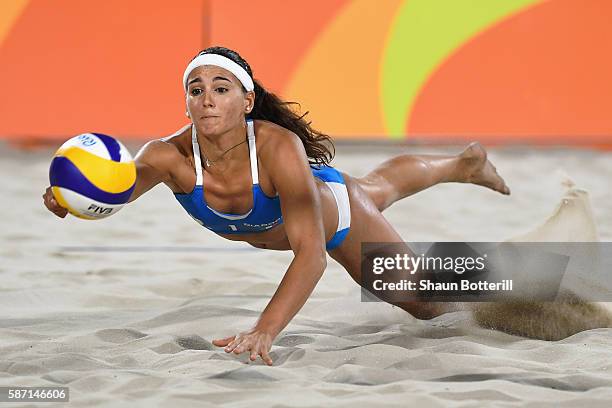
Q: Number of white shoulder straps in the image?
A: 2